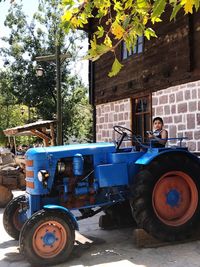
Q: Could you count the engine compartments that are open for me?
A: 1